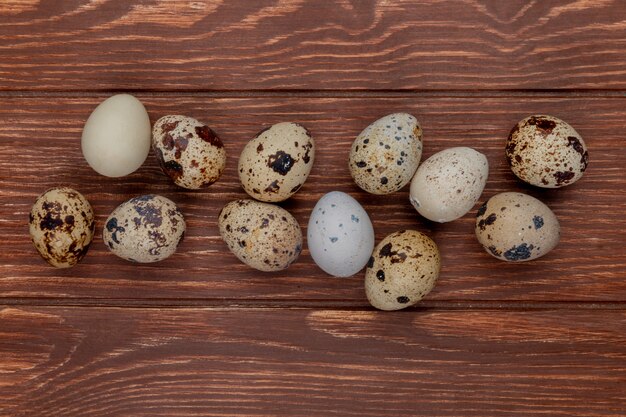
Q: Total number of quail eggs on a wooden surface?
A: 12